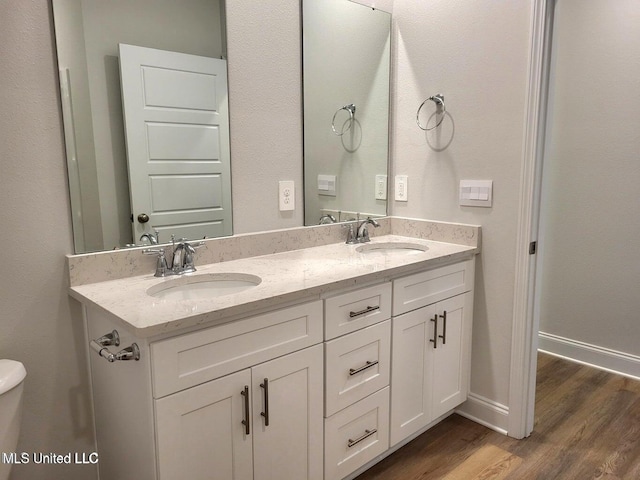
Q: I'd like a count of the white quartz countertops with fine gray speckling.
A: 1